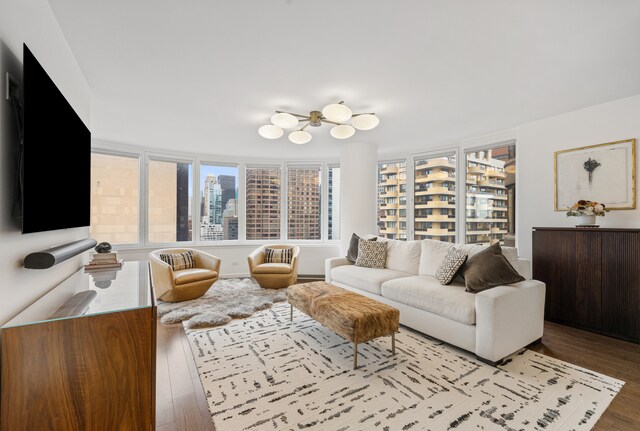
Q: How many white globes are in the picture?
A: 6